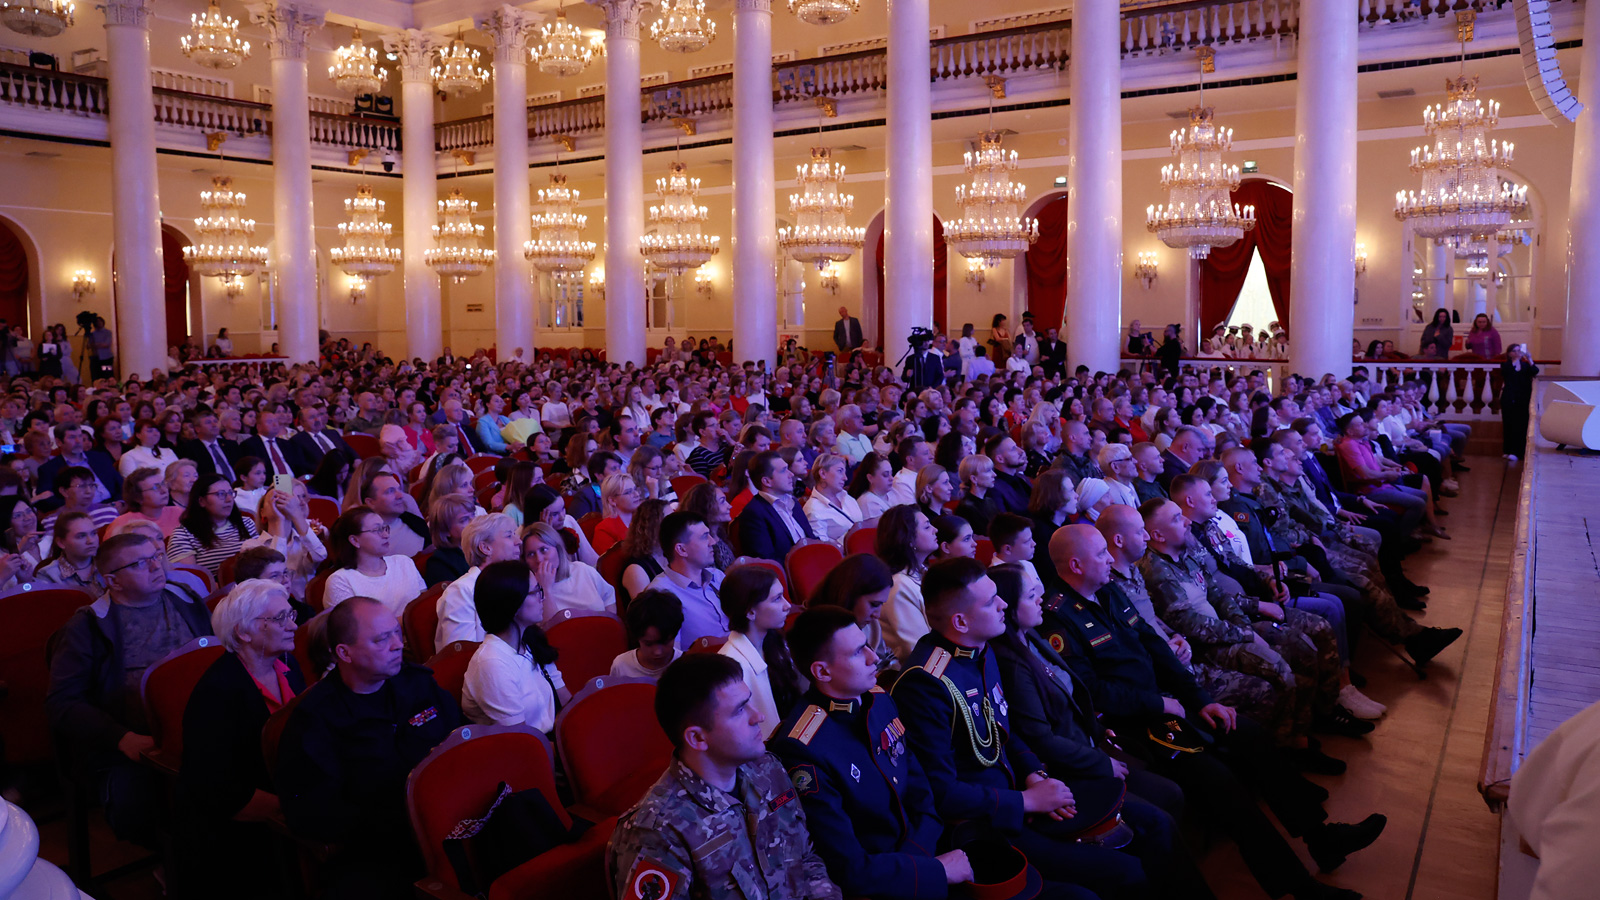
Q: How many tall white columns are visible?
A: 10